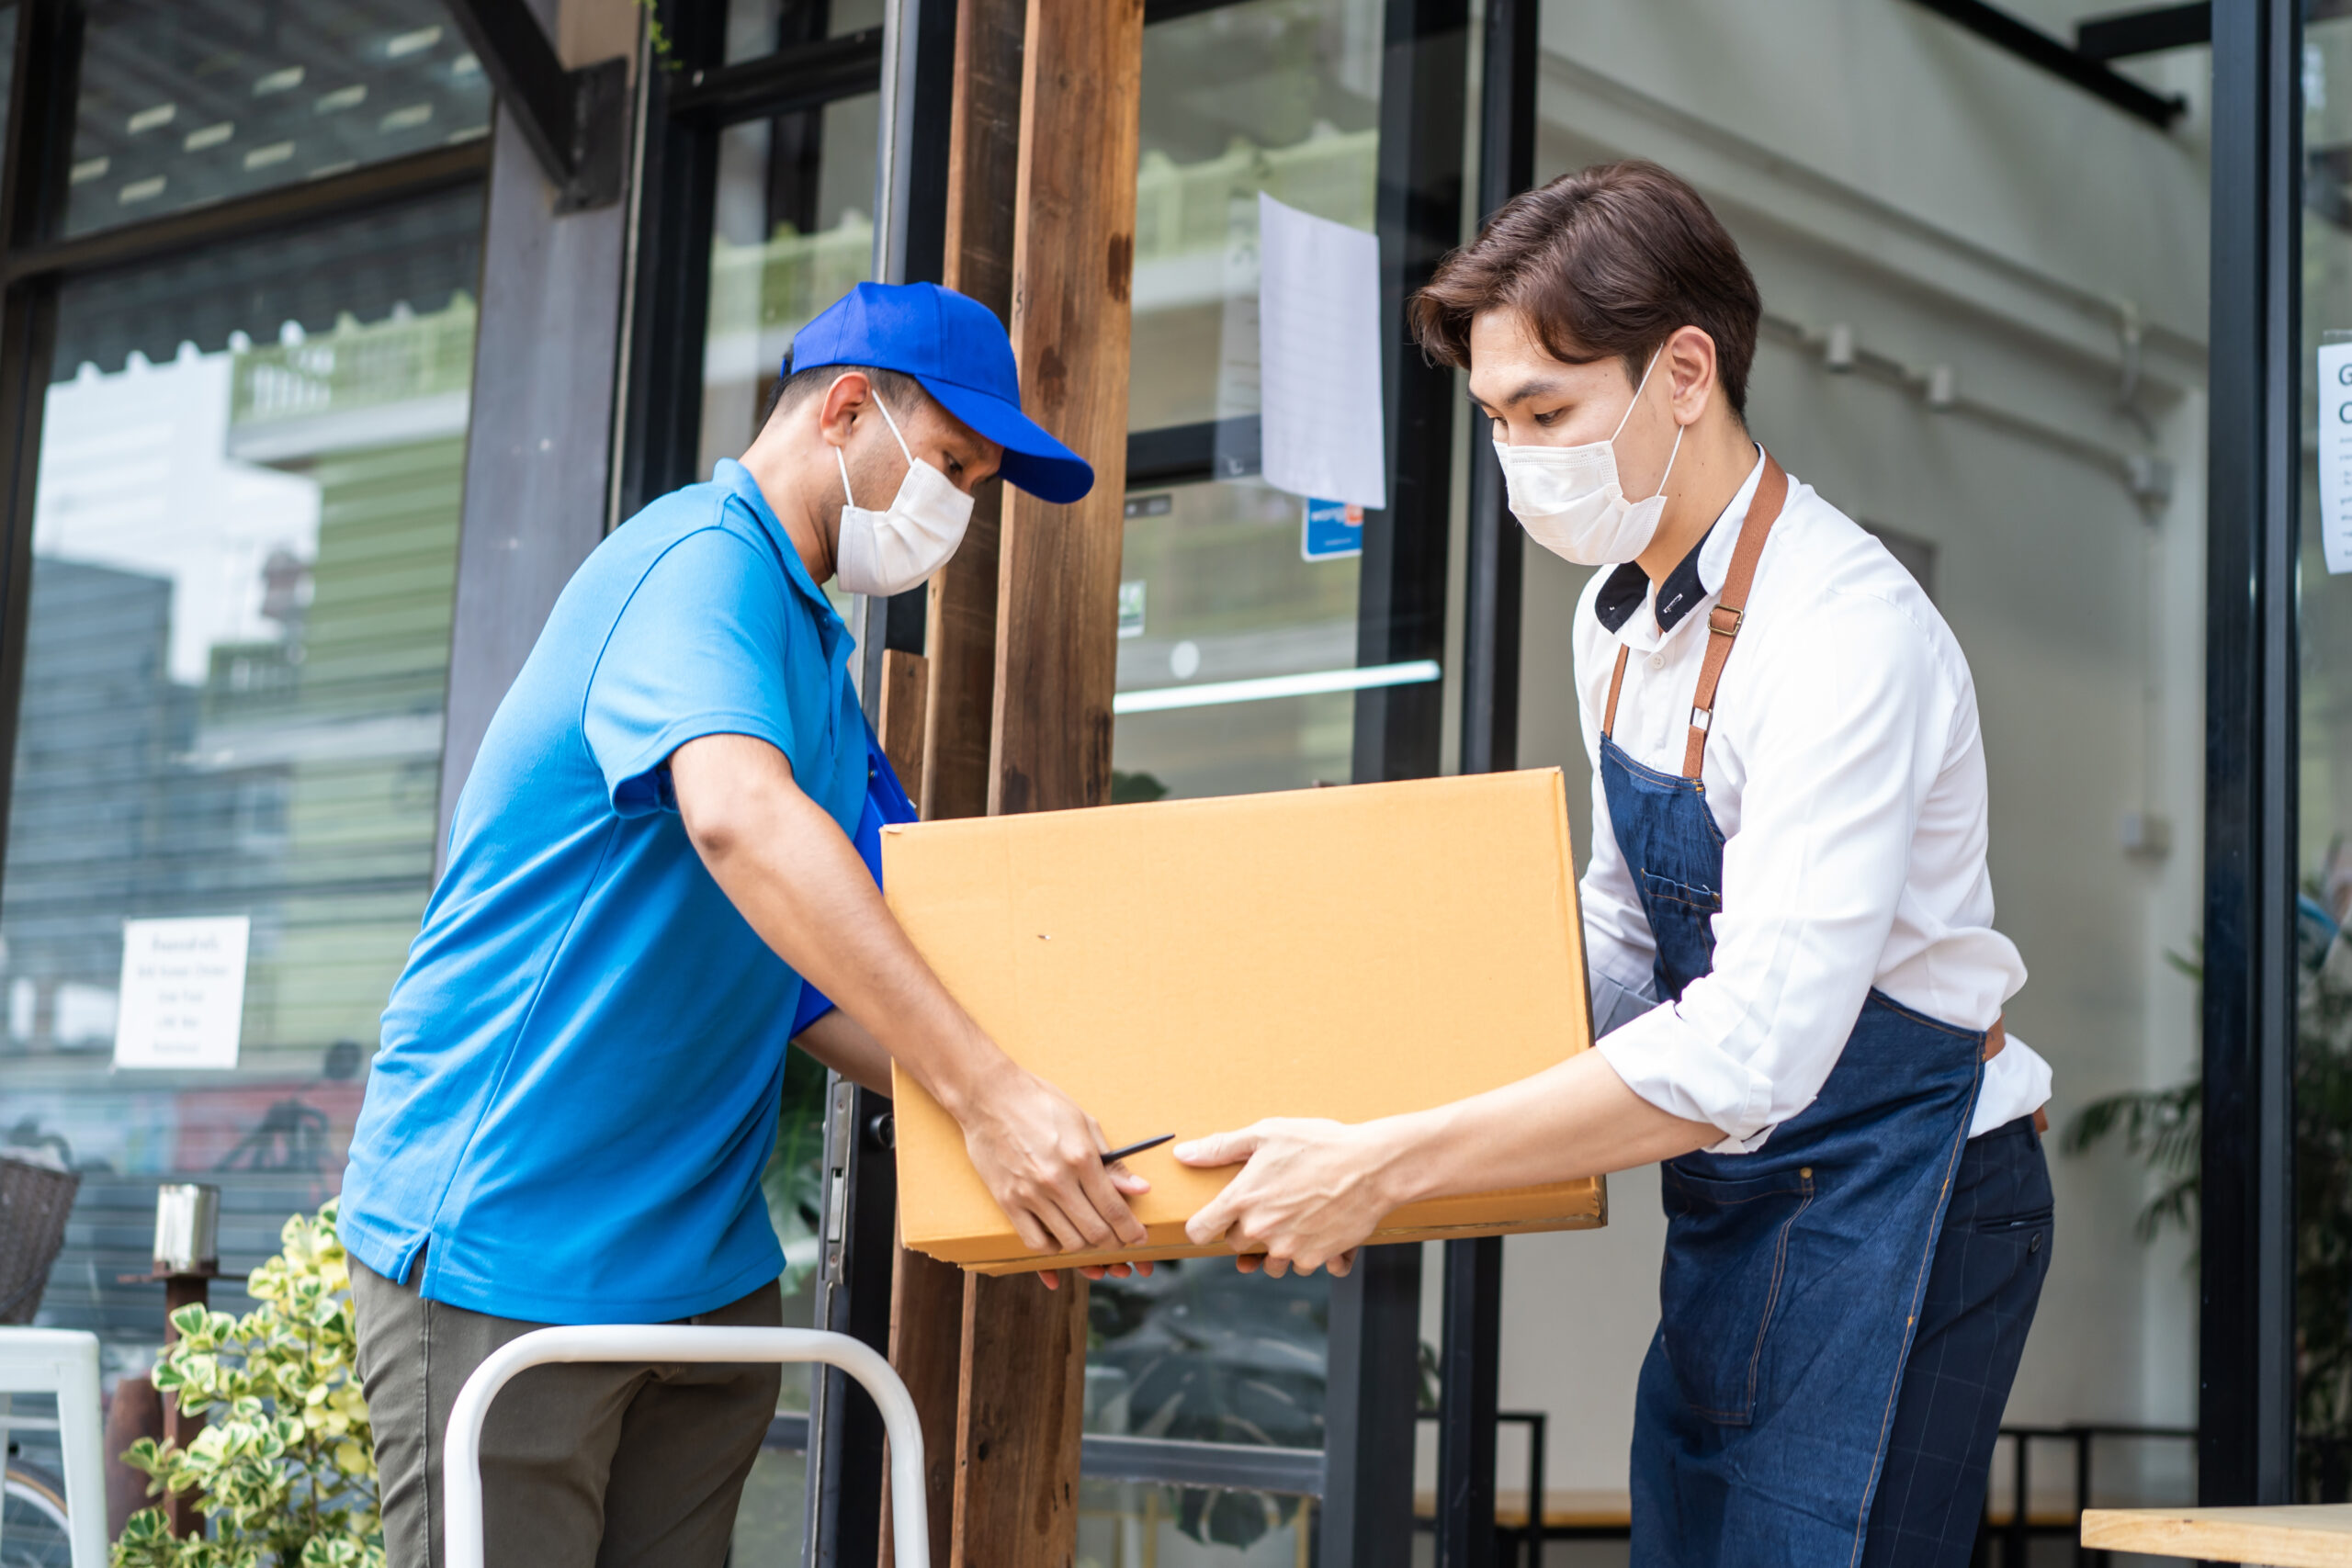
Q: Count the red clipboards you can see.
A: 0